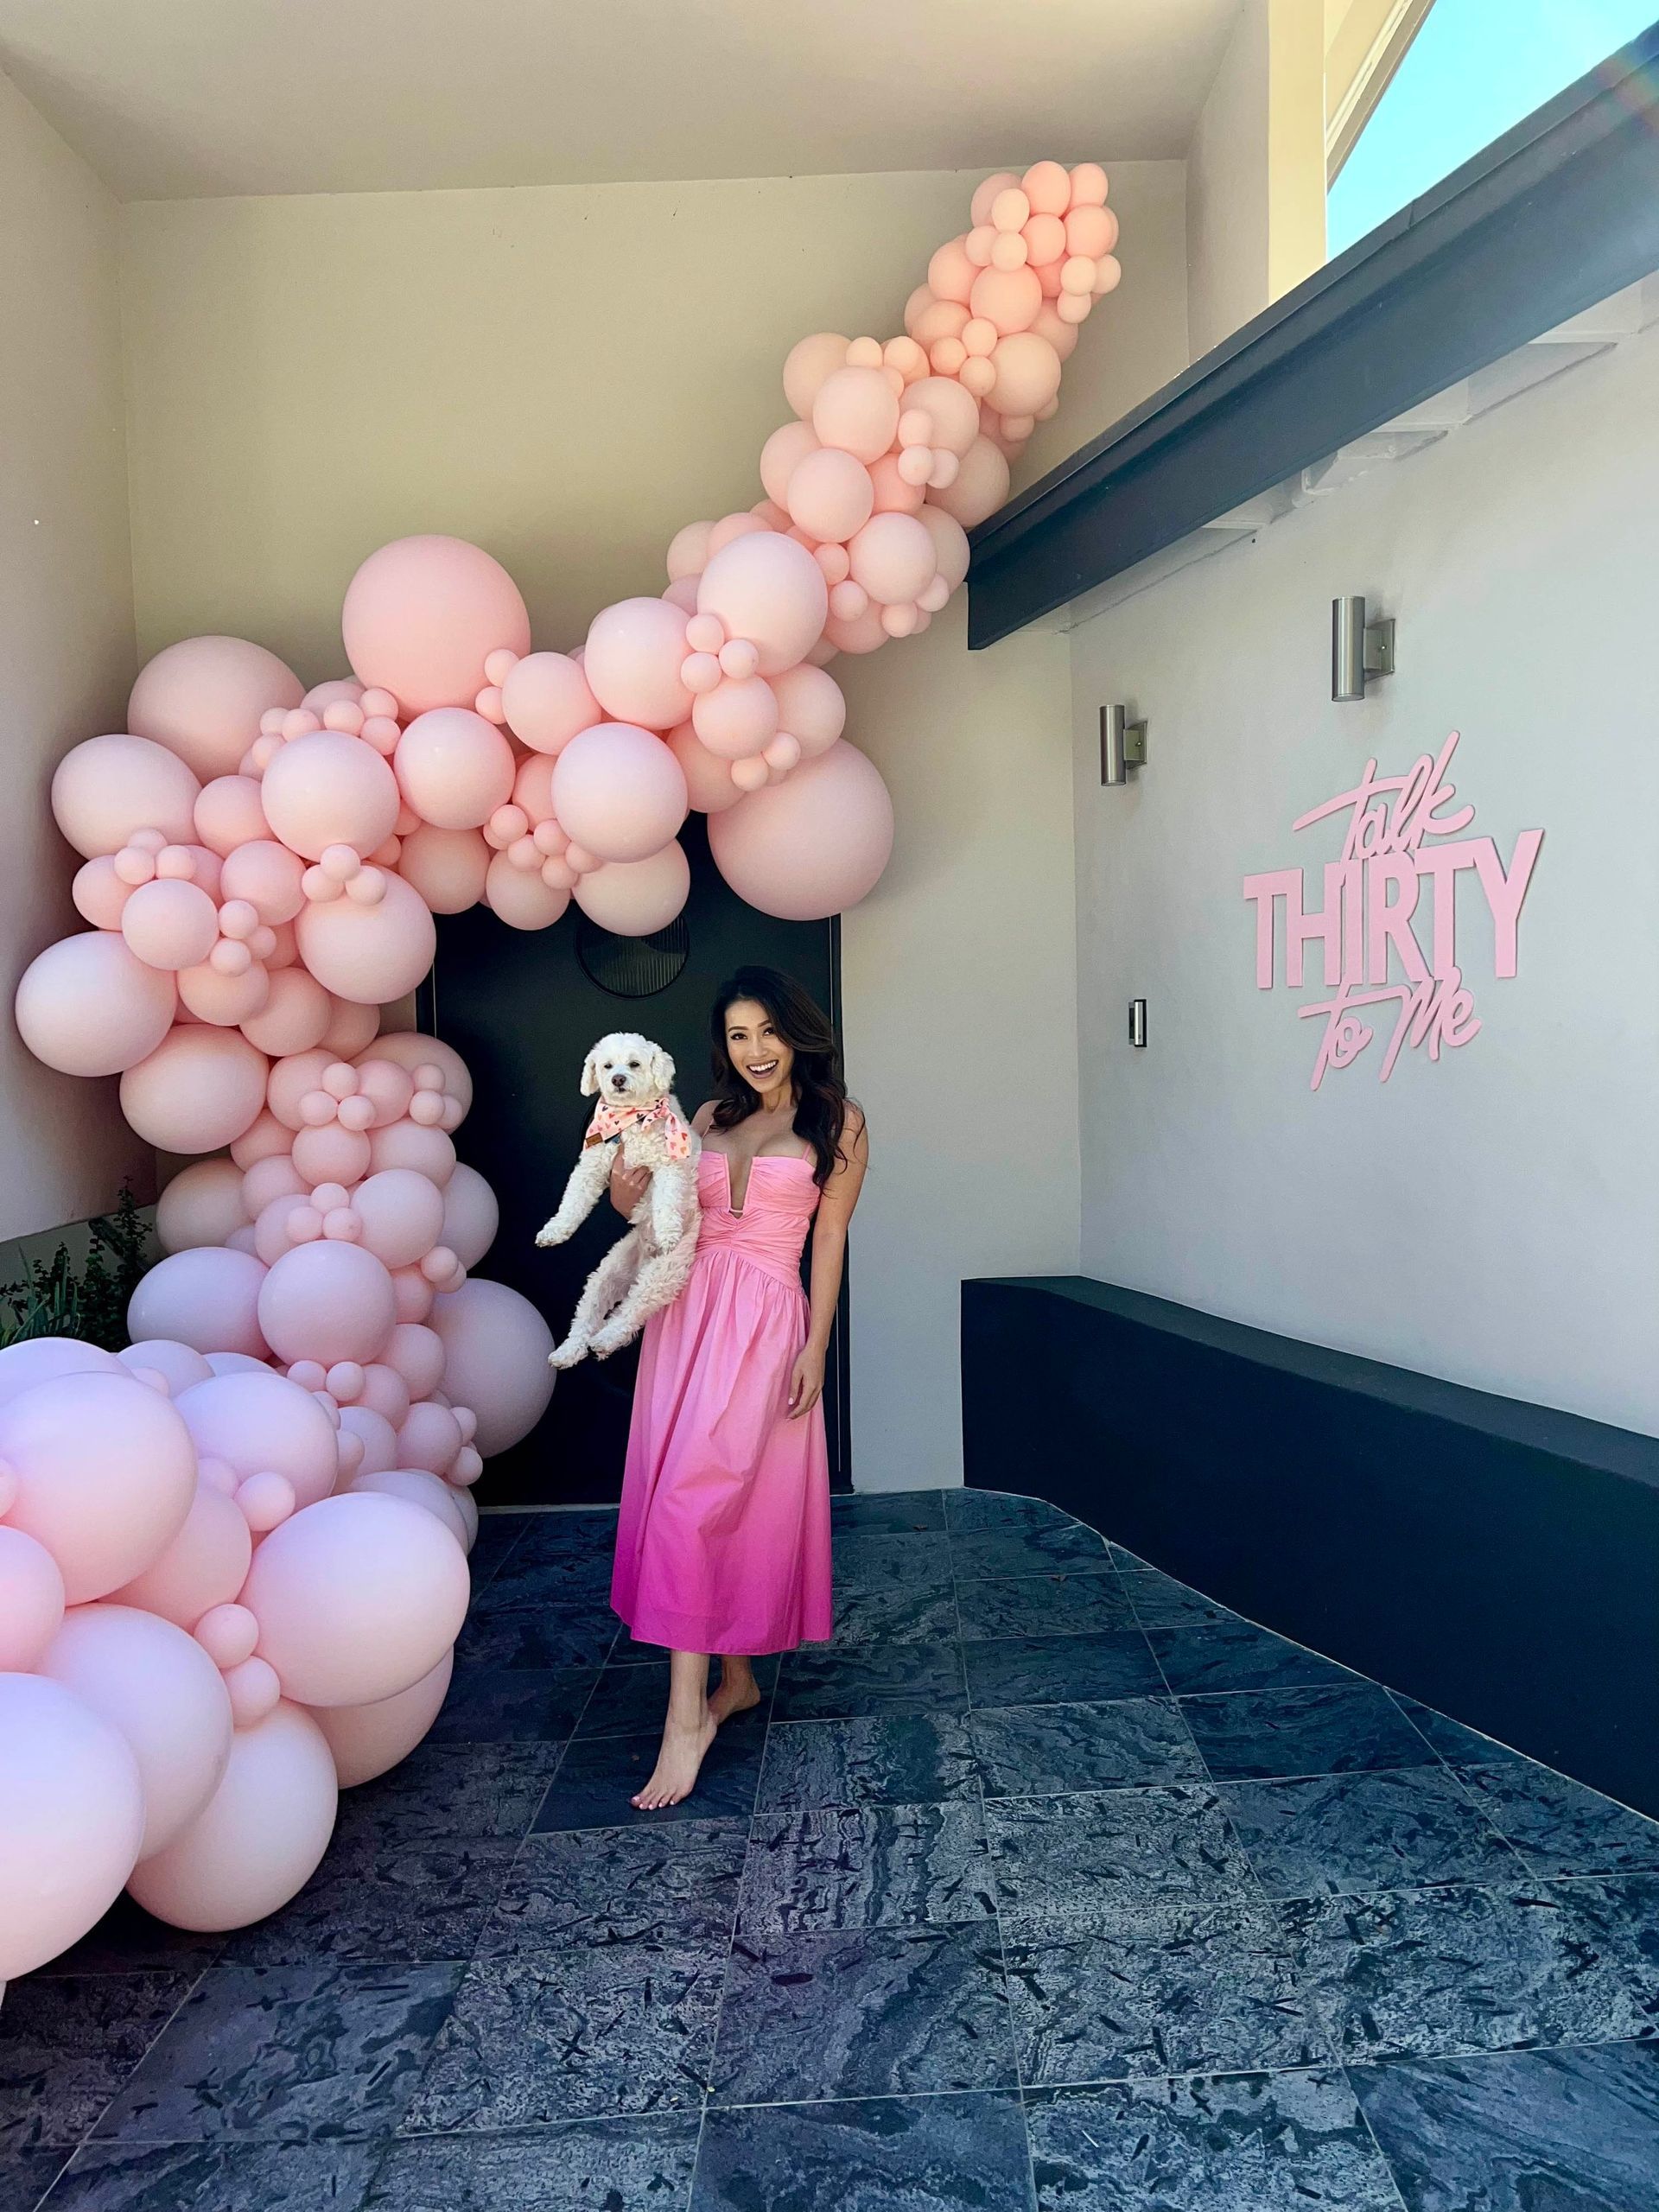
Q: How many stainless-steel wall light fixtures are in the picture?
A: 2